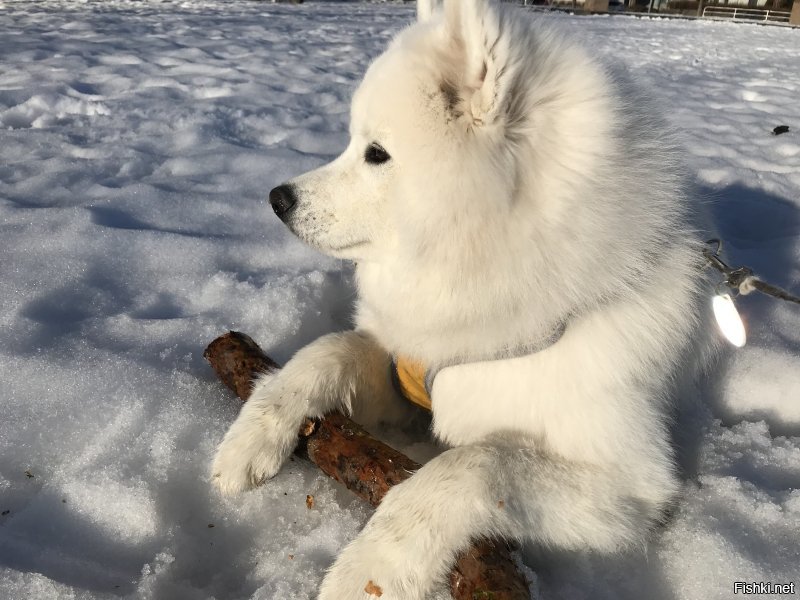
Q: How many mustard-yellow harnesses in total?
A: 1